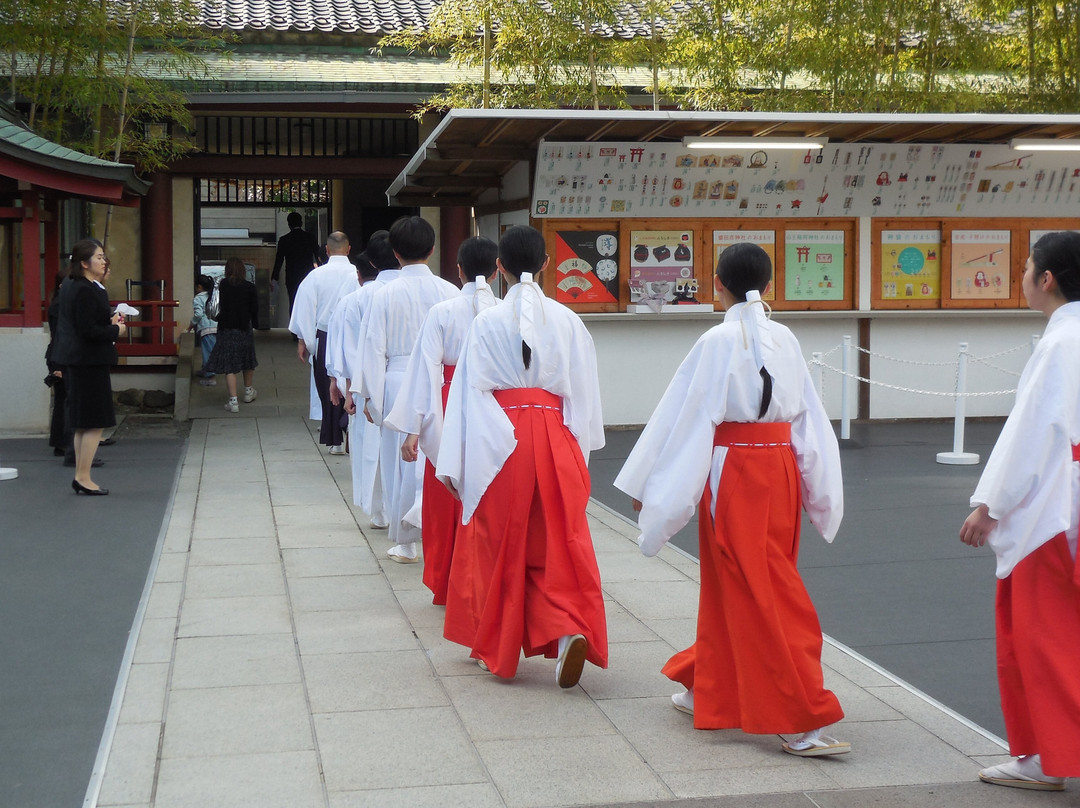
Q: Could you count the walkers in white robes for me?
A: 8